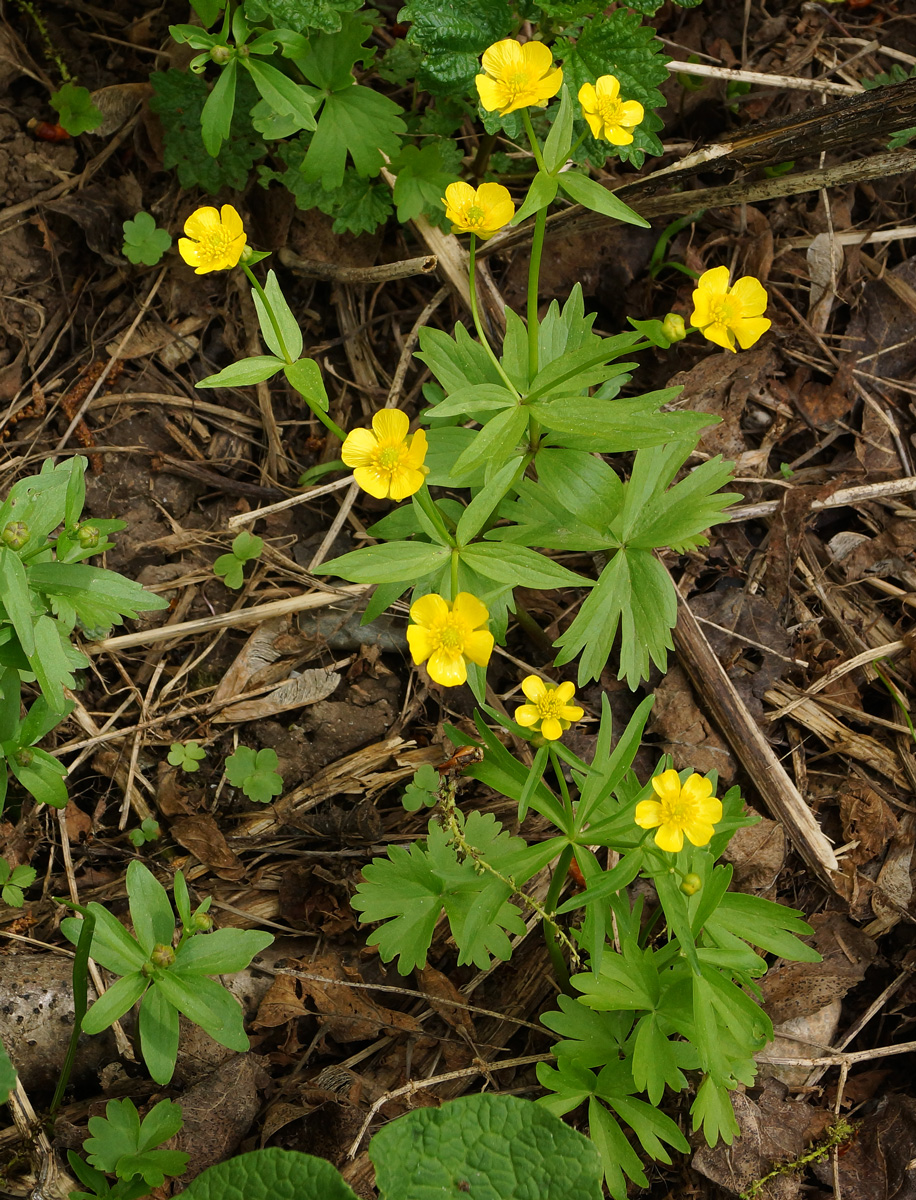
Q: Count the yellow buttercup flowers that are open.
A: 9